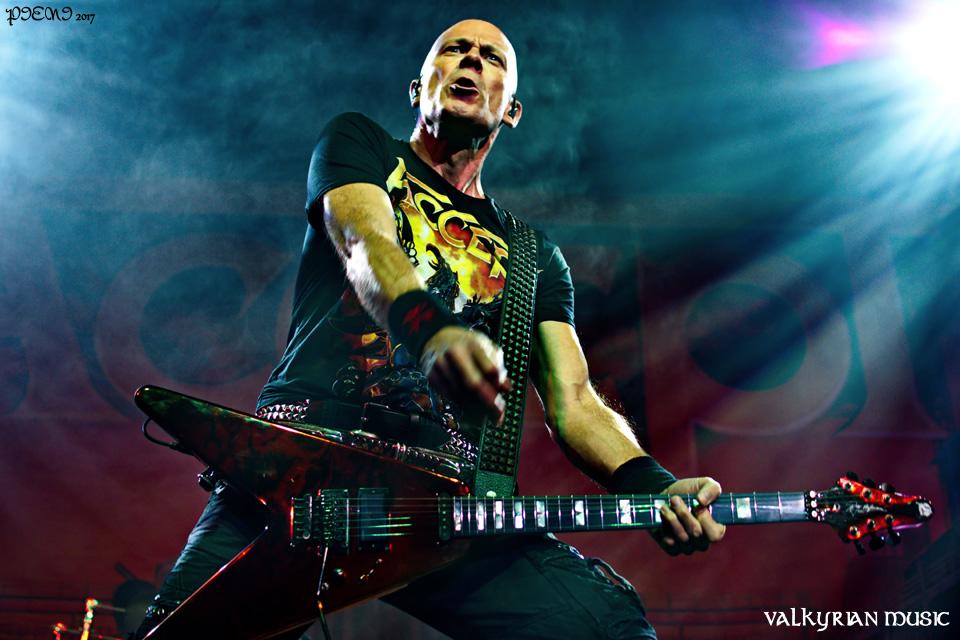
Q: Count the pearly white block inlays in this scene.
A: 10